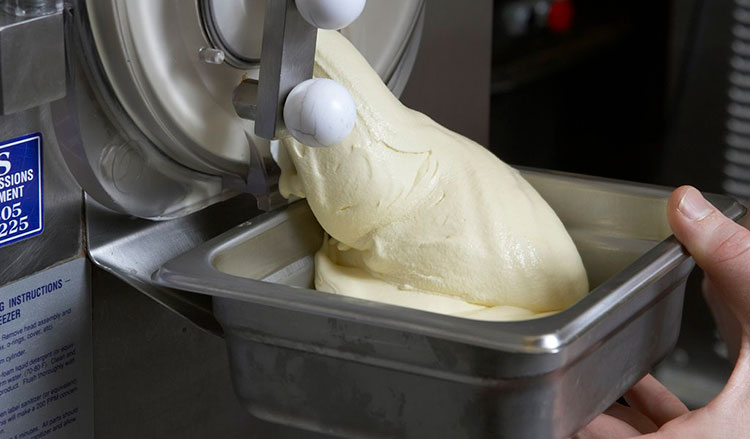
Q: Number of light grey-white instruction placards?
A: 1